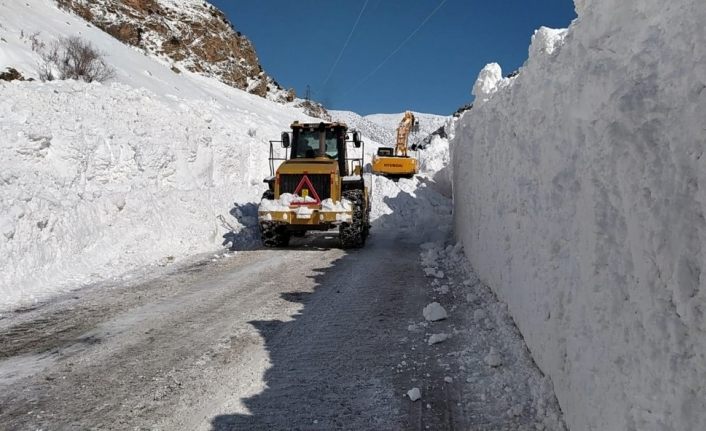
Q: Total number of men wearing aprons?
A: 0